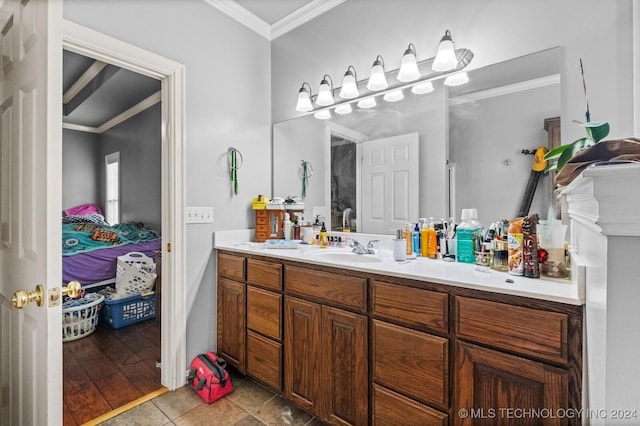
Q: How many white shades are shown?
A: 6